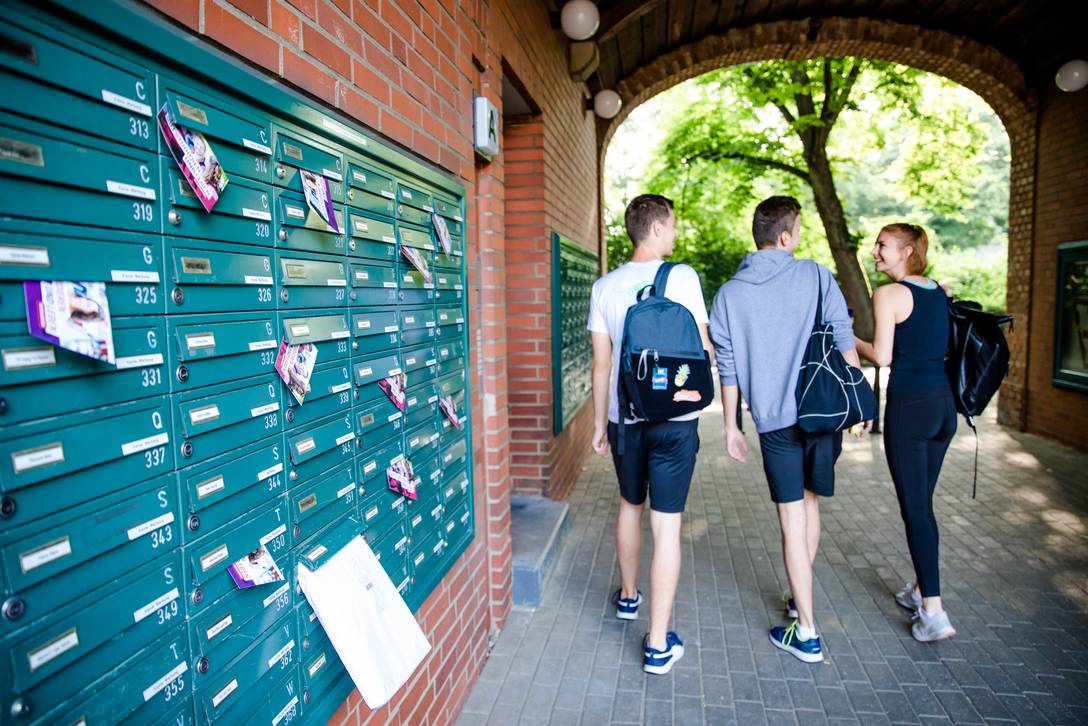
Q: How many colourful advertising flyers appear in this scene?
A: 10